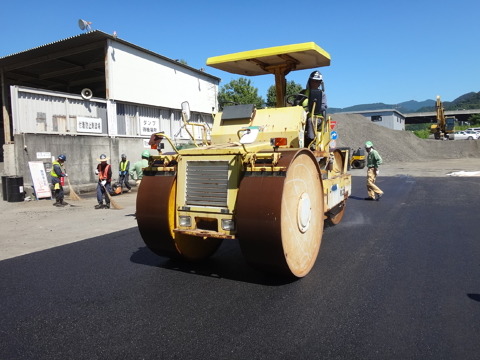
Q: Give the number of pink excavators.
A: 0